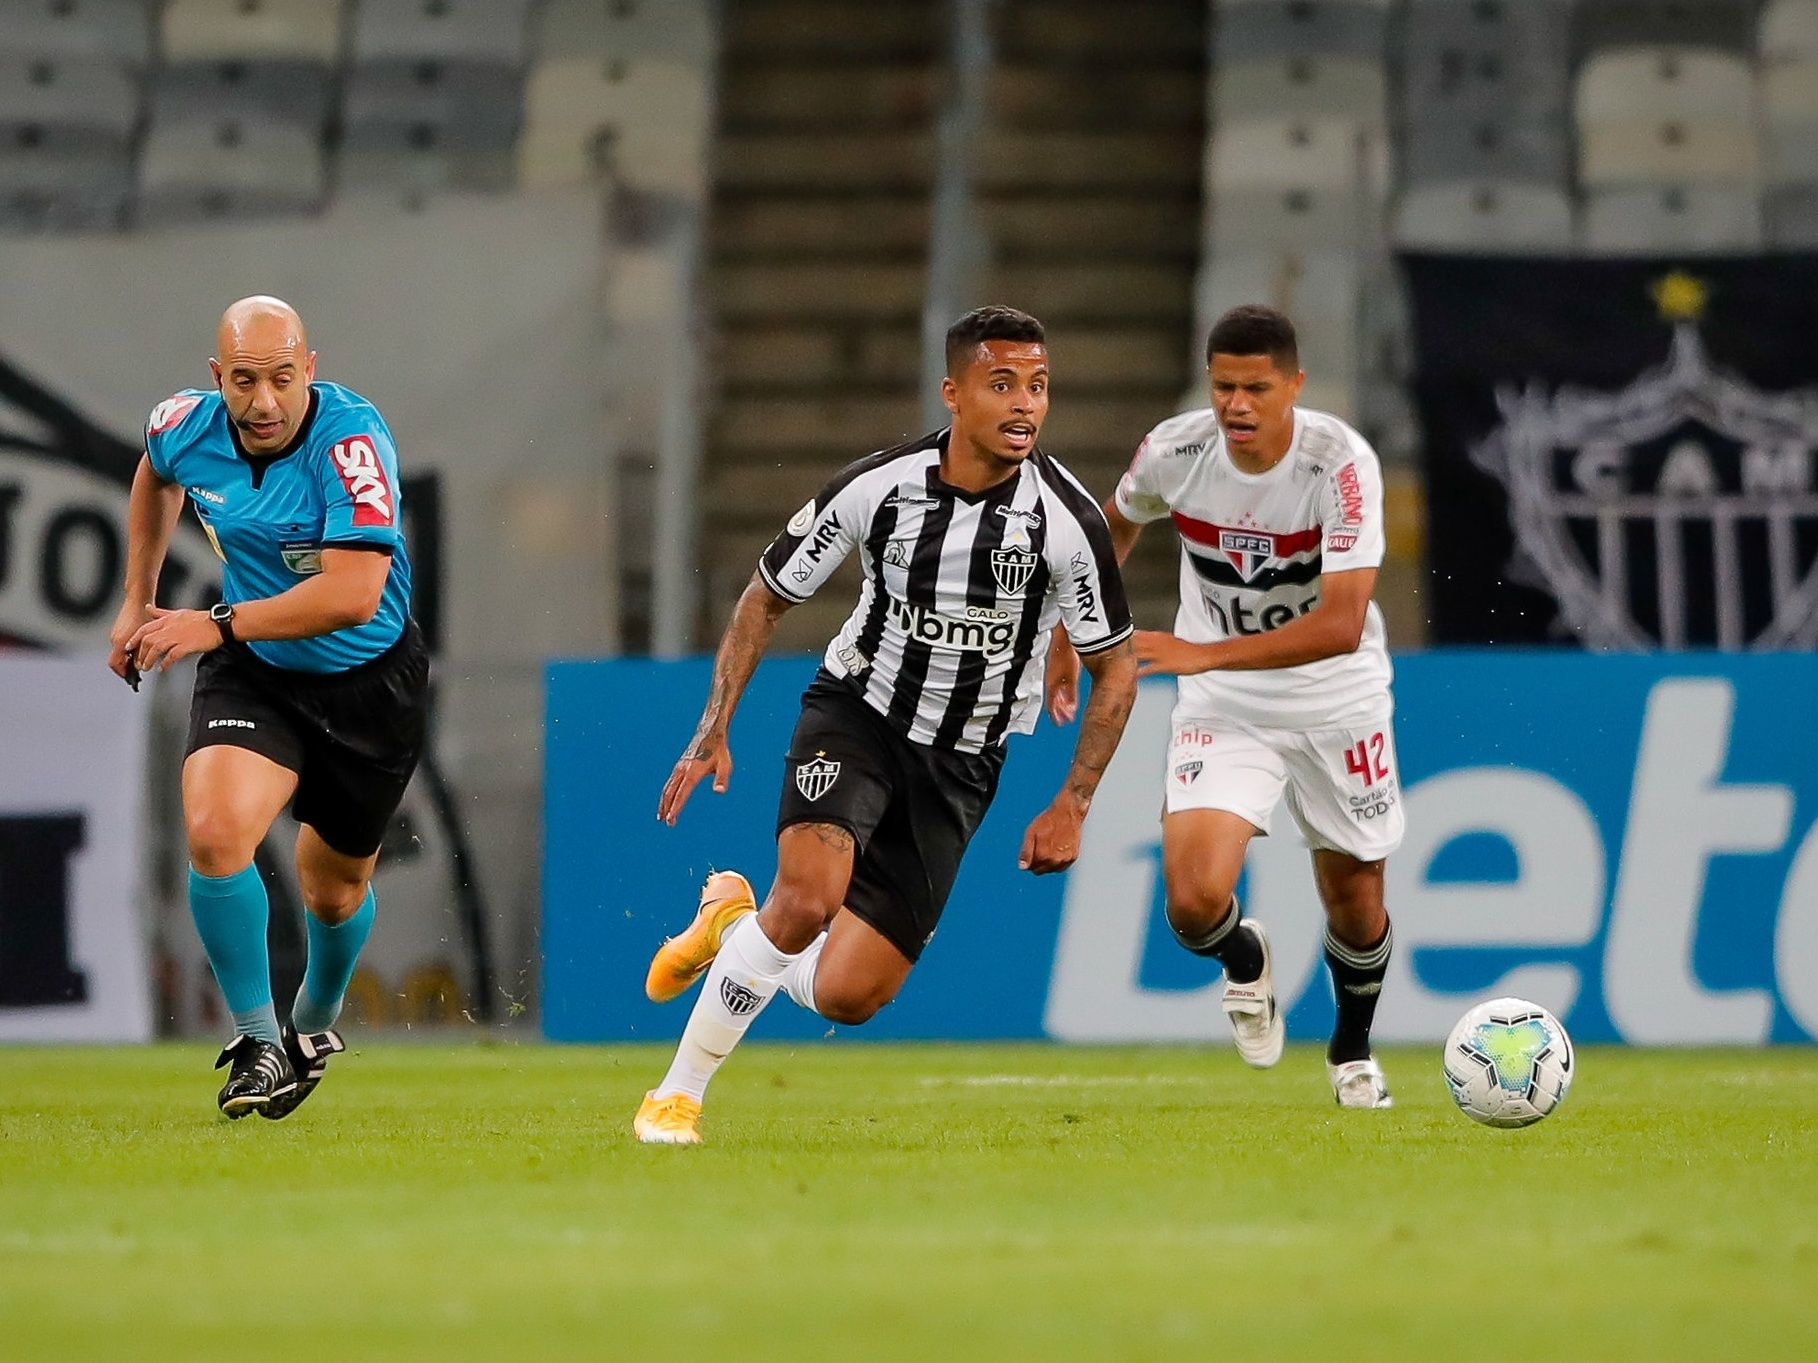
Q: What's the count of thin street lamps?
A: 0